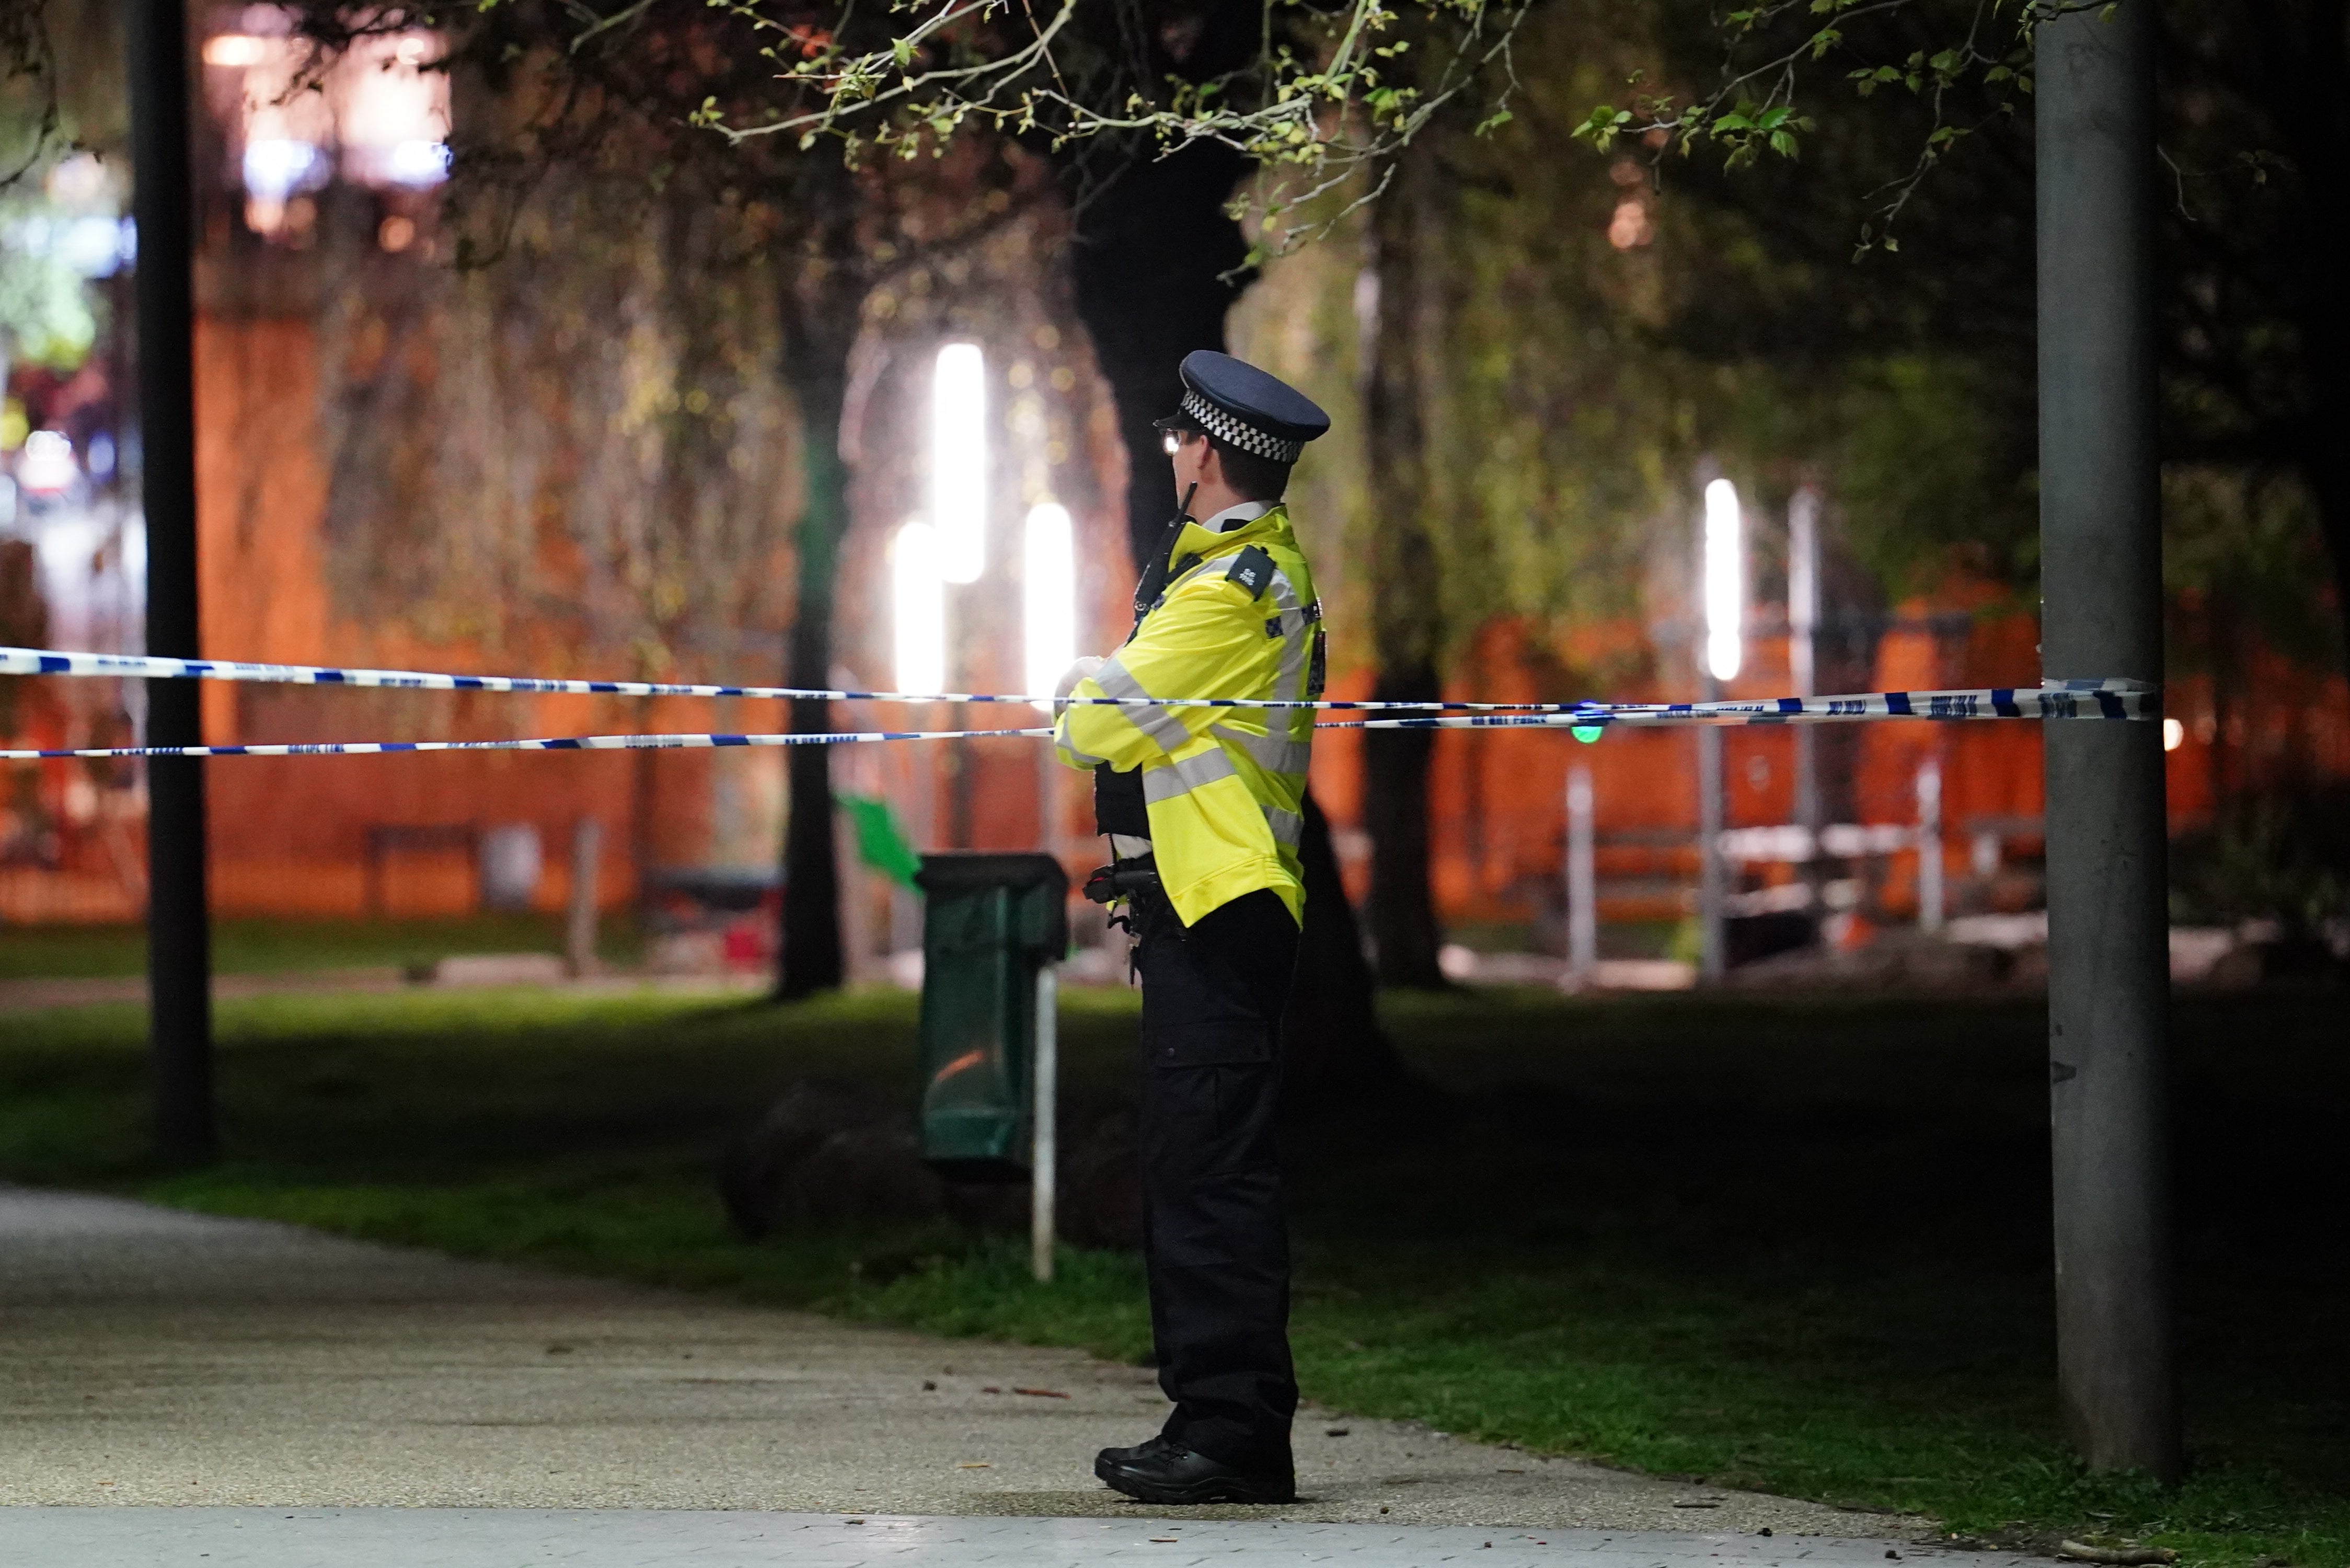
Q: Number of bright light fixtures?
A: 4